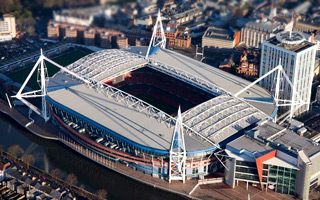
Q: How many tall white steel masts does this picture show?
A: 4